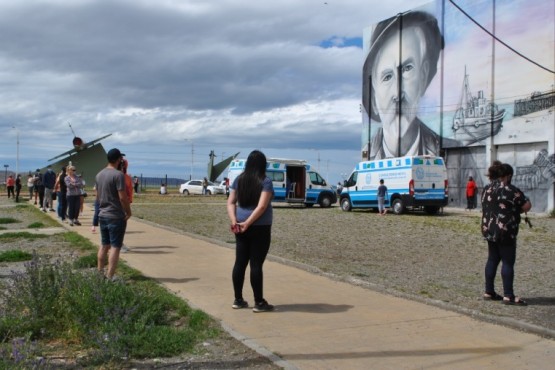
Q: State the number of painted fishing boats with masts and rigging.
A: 1